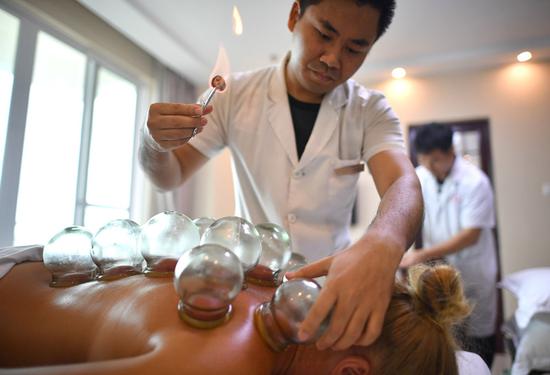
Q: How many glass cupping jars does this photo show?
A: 9